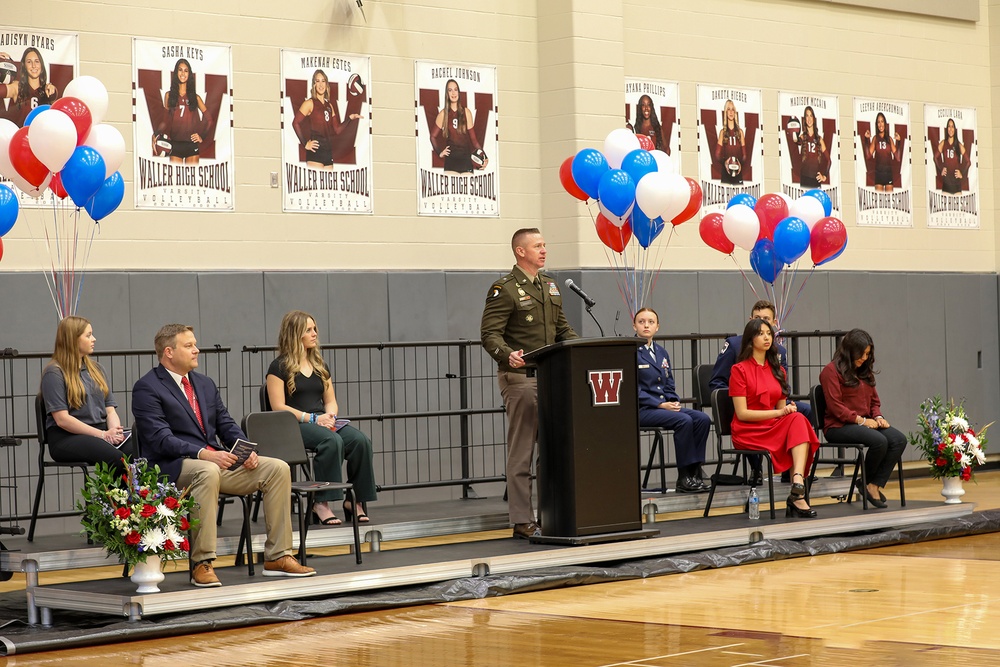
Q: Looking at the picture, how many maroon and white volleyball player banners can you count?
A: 9